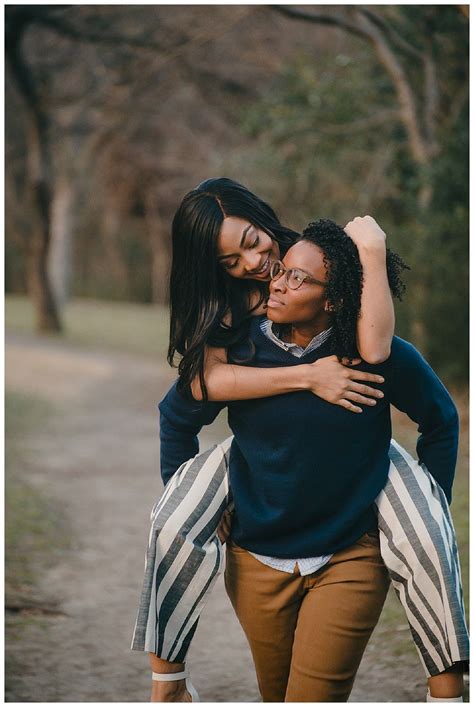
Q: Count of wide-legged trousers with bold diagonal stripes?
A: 1